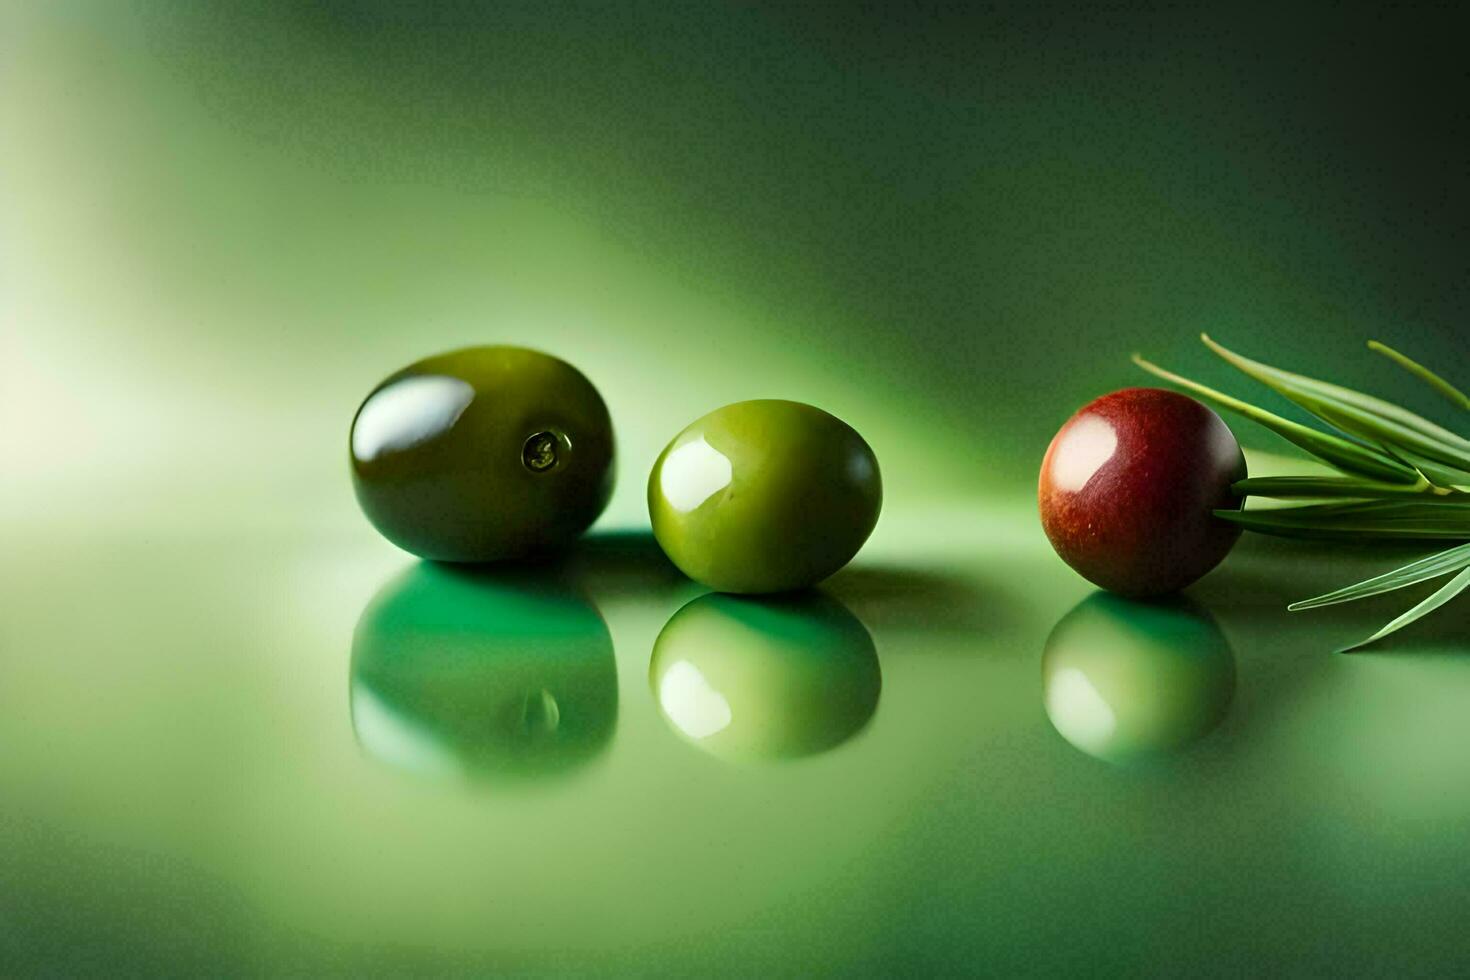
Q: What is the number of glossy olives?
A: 3